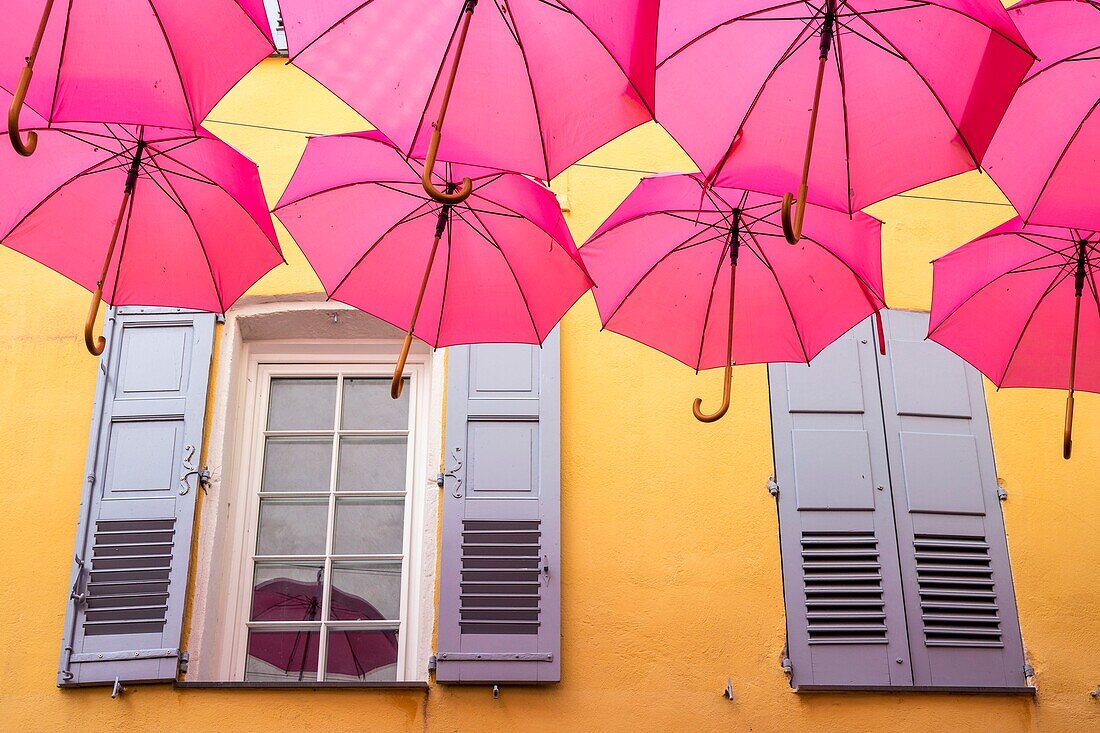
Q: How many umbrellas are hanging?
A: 8